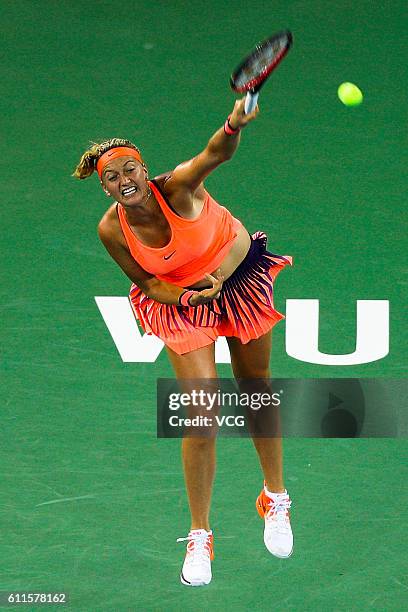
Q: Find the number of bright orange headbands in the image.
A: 1